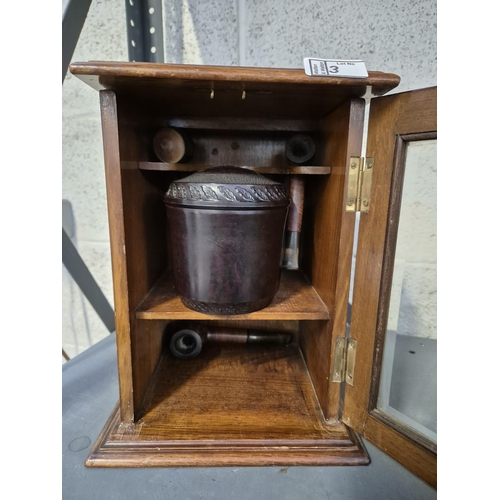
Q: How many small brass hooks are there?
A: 2